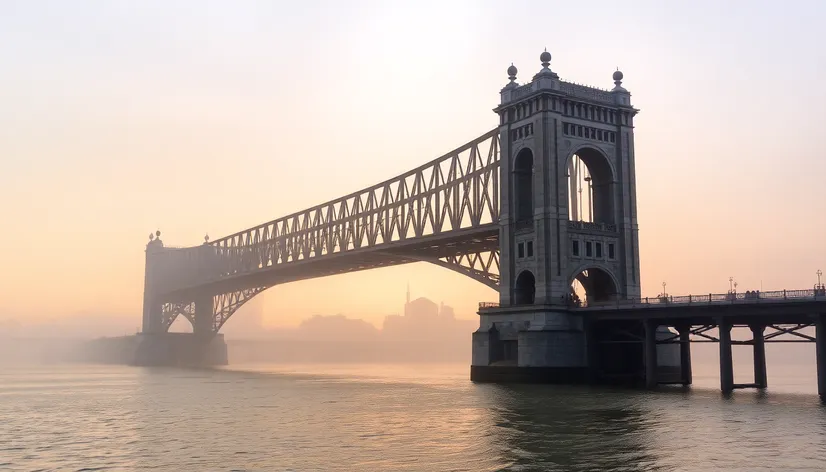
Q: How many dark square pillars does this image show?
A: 5